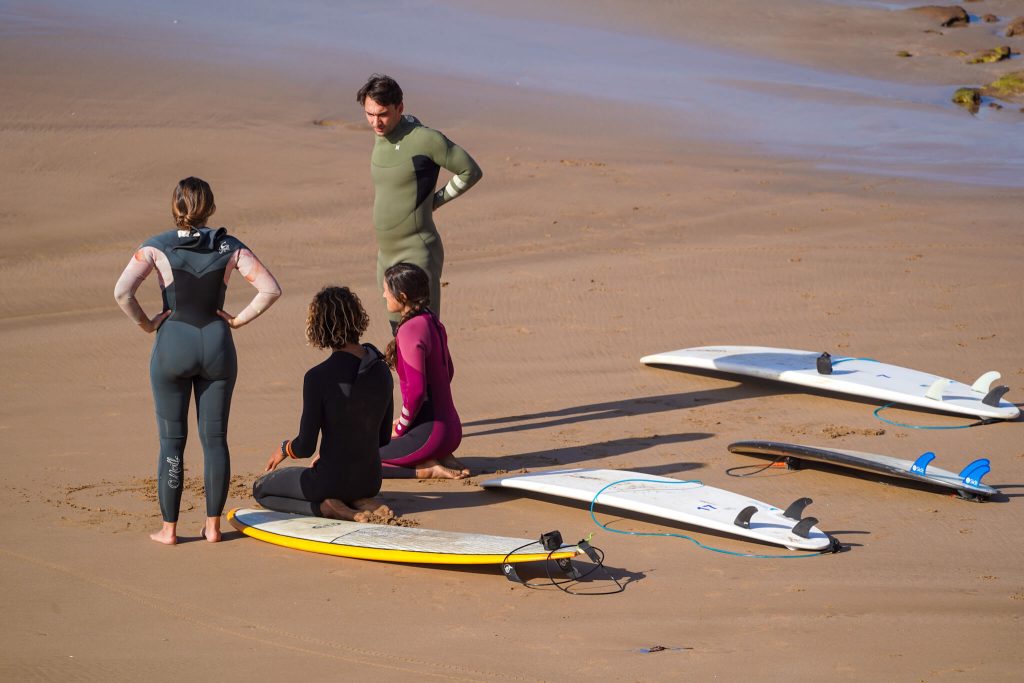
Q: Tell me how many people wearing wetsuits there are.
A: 4